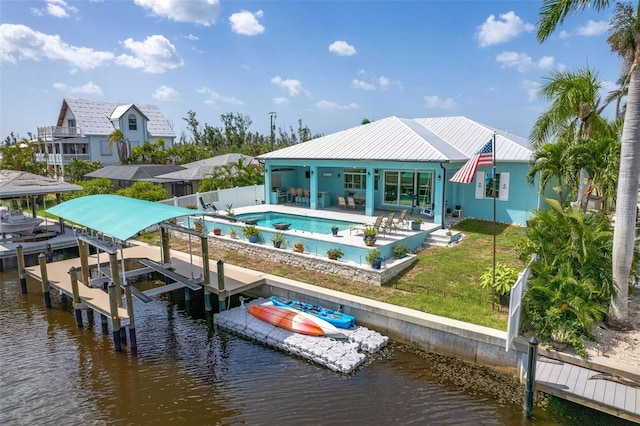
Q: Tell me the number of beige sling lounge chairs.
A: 3